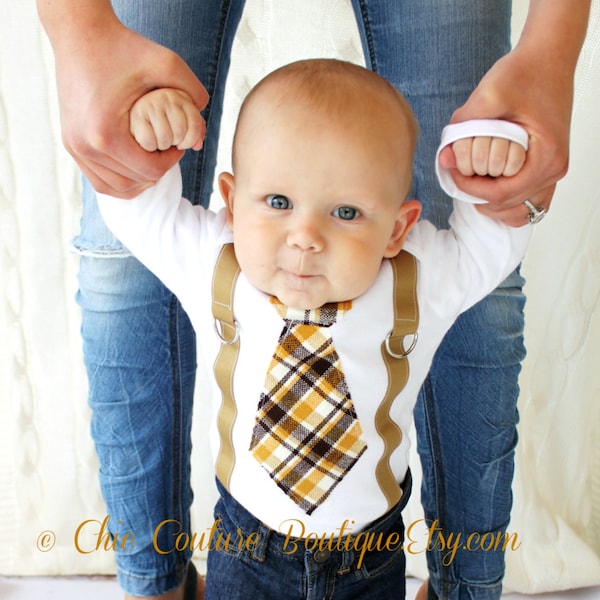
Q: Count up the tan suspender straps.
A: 2